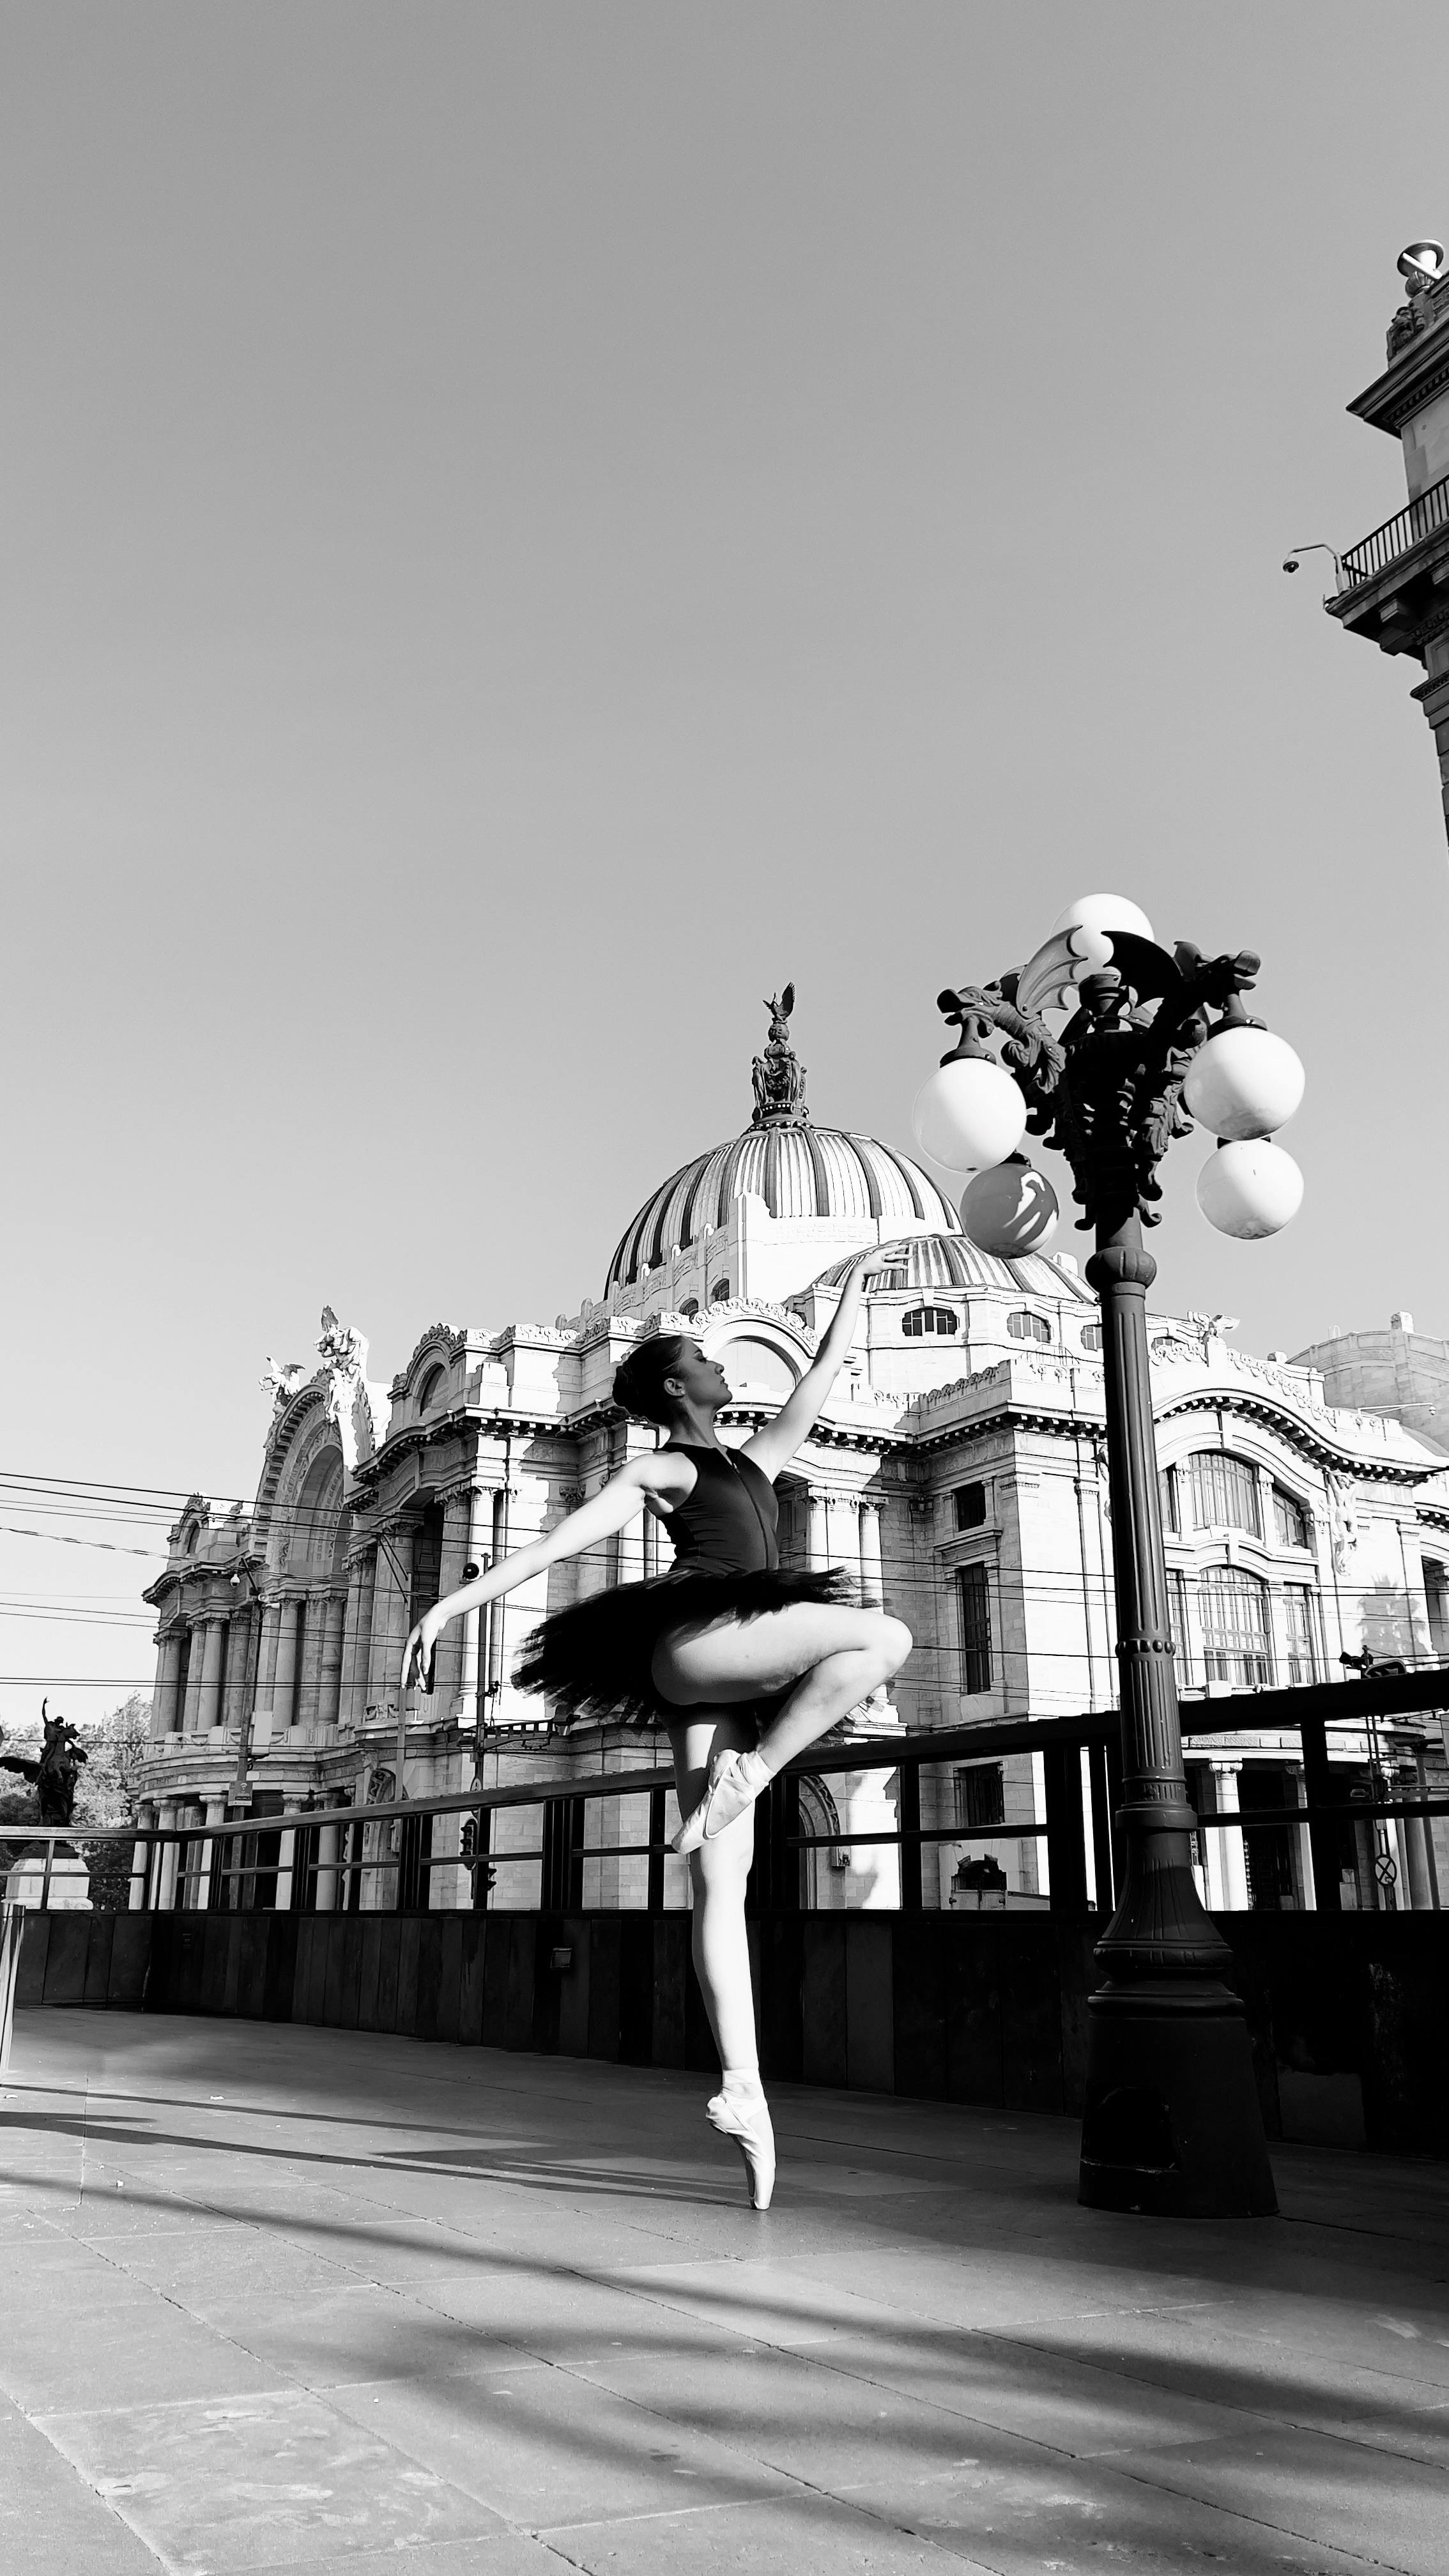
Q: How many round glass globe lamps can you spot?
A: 5